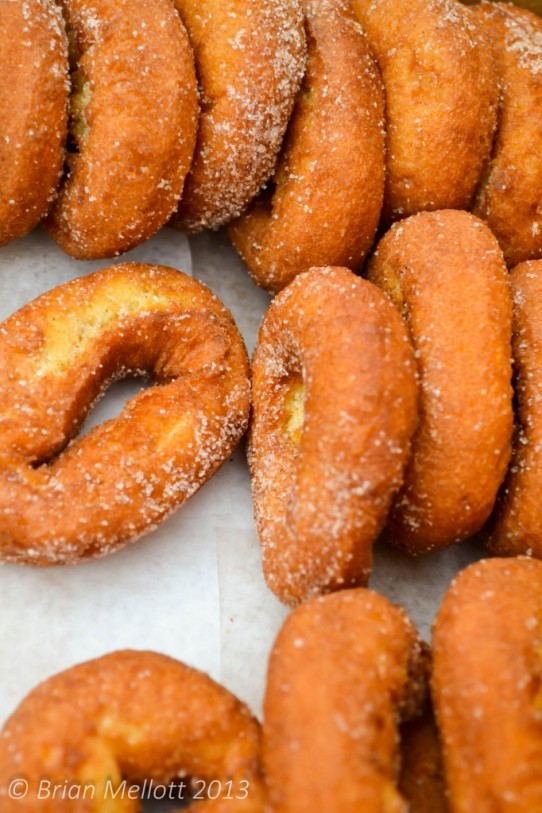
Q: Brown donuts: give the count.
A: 13